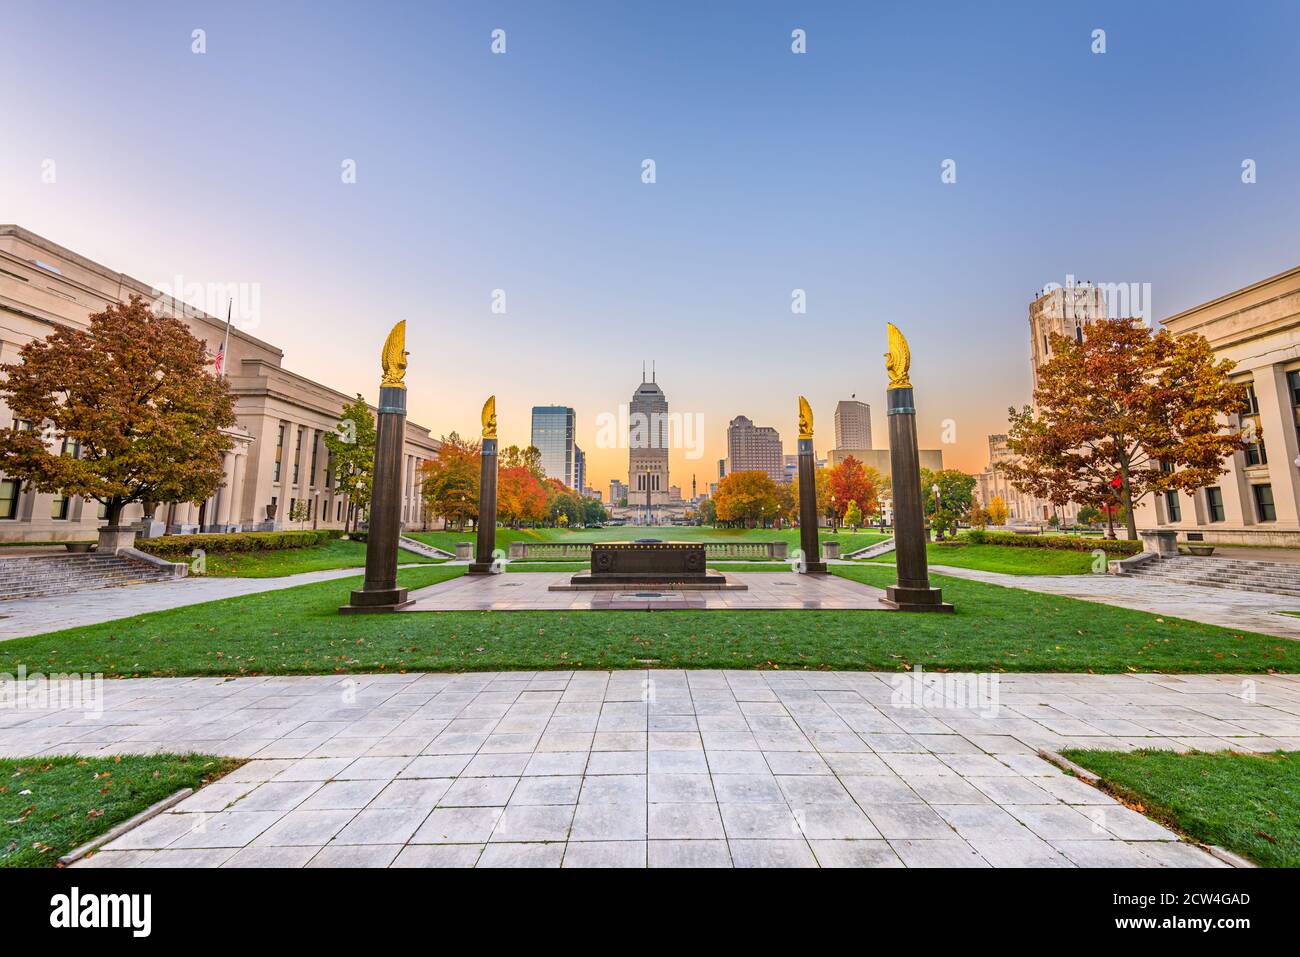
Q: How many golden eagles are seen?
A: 4